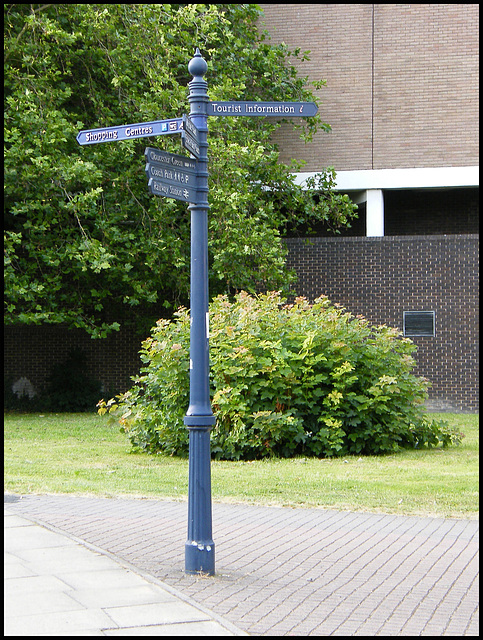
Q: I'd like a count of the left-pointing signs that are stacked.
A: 3